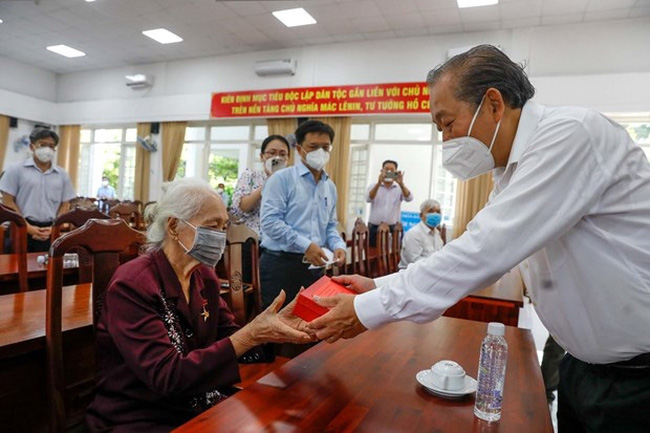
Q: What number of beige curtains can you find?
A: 7